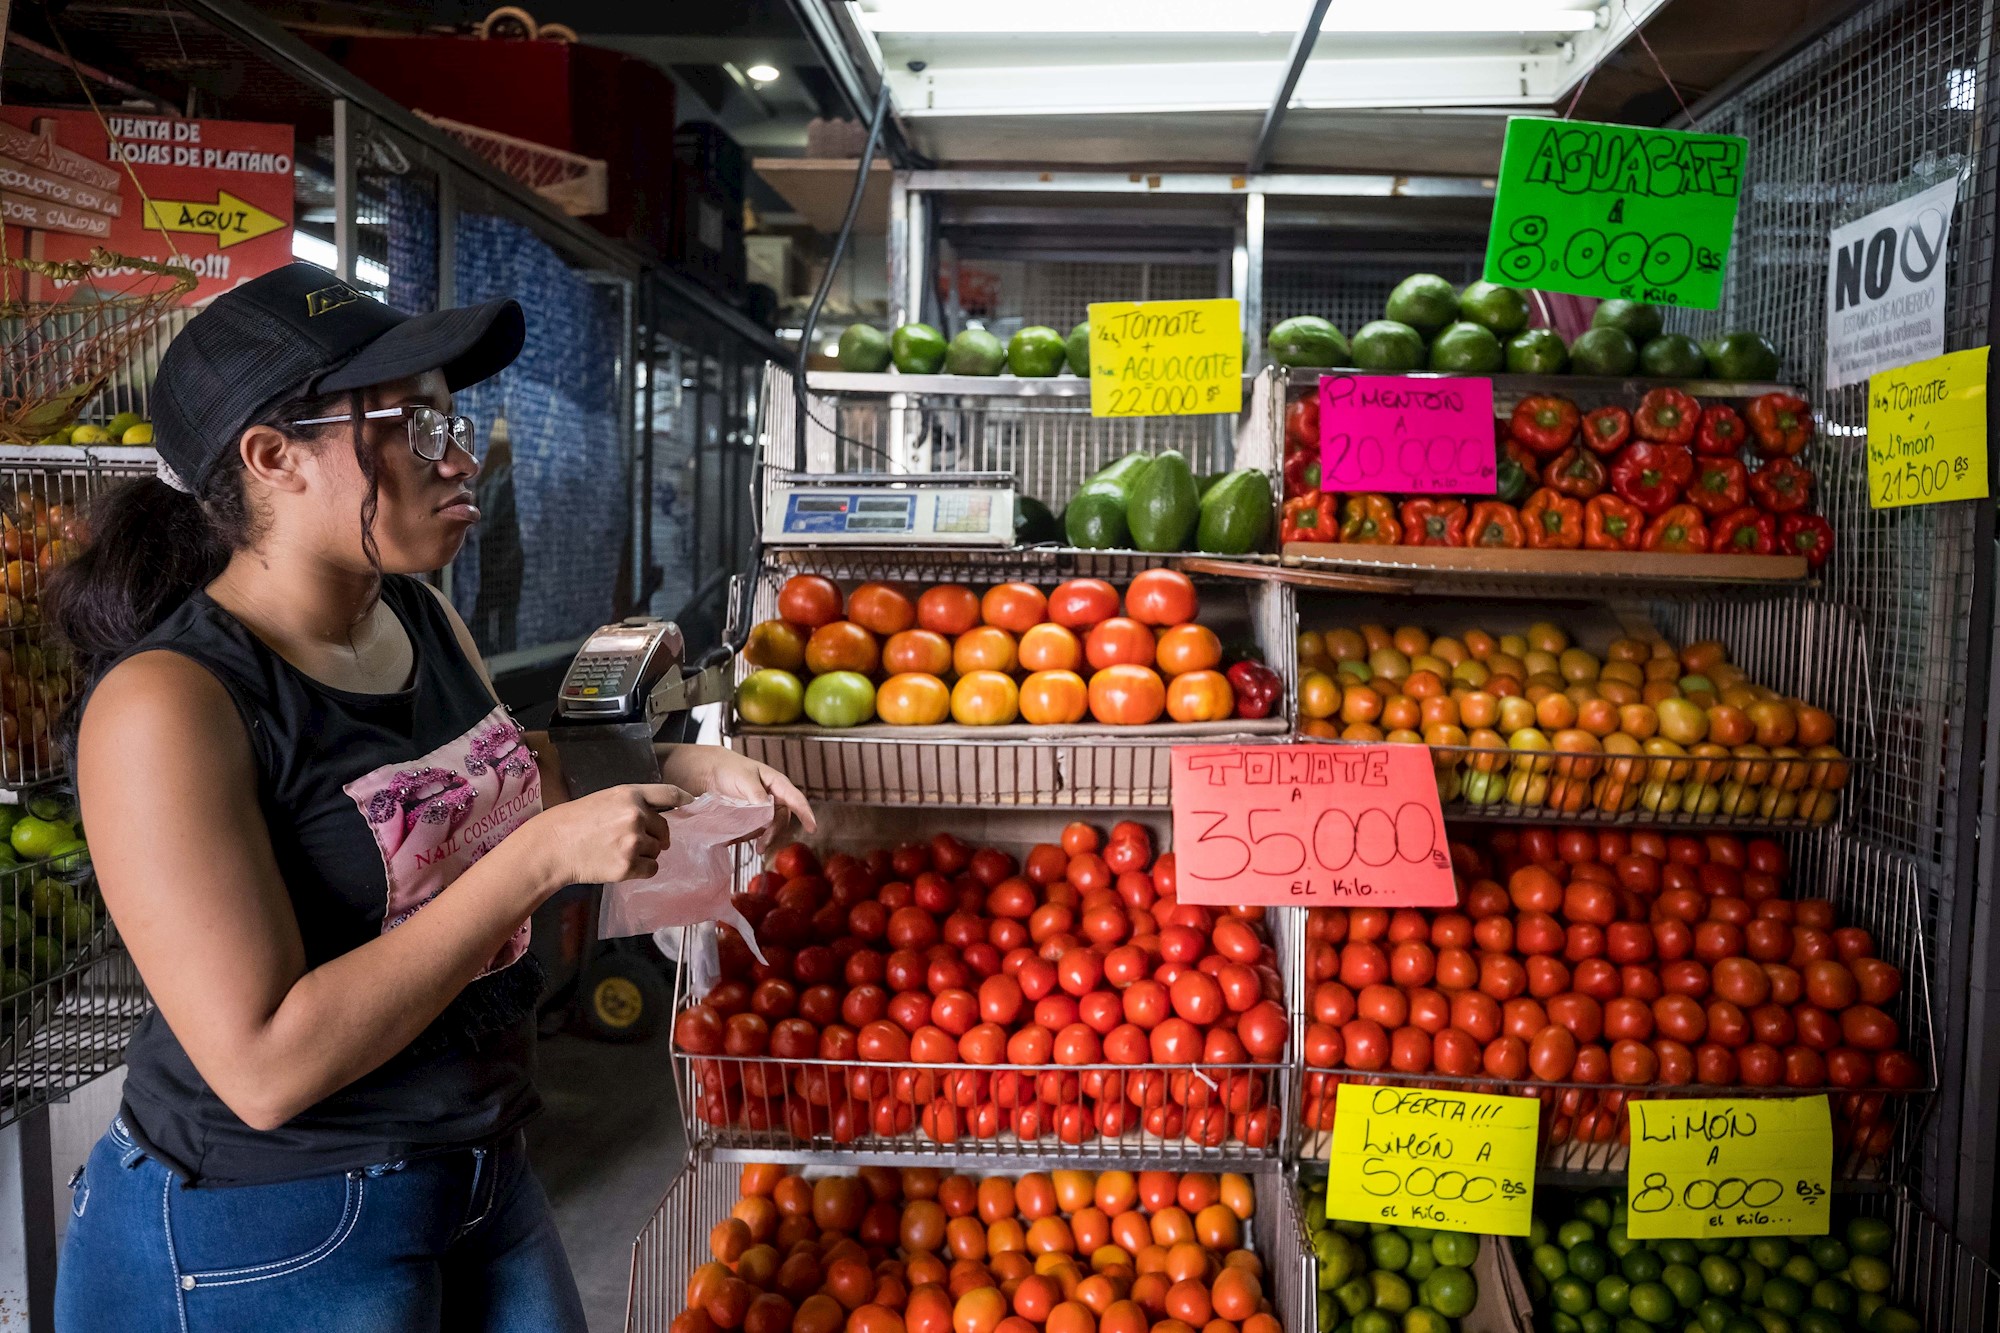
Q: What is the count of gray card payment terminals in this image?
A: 1